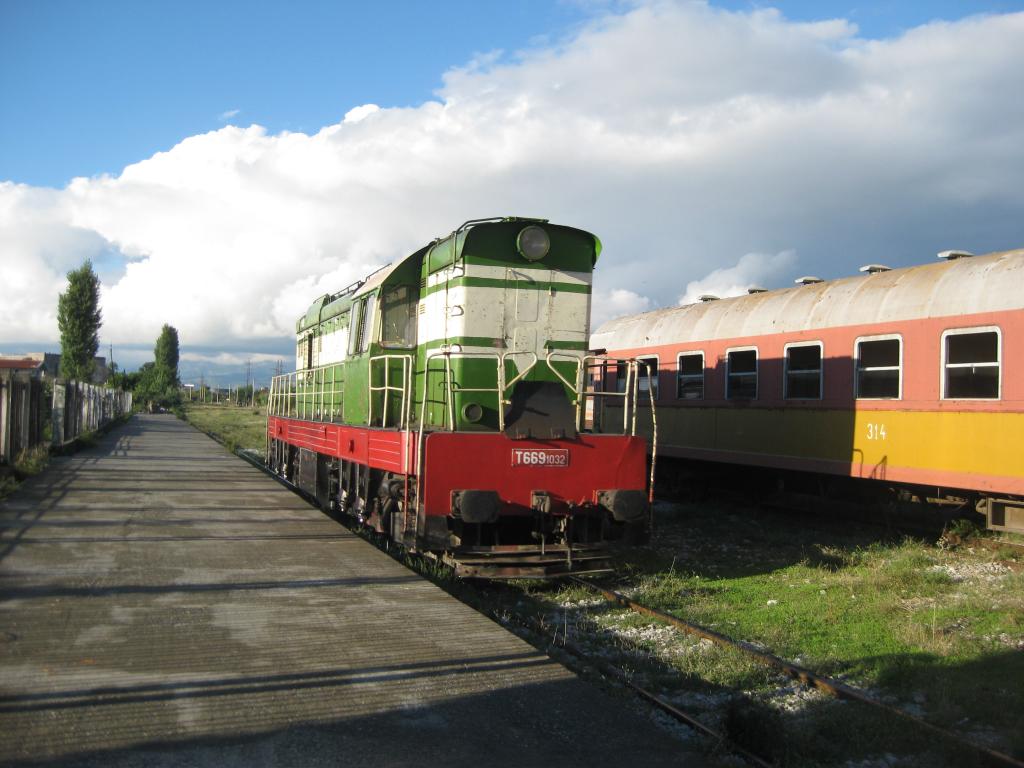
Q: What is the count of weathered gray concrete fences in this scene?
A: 1